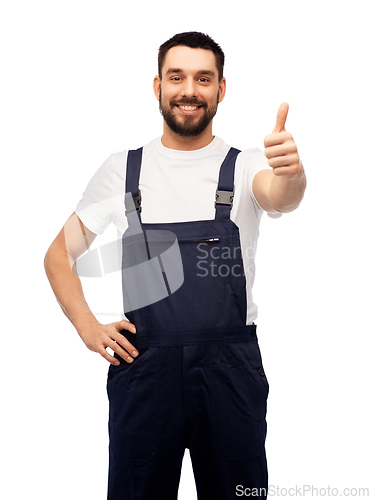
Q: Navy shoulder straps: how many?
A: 2